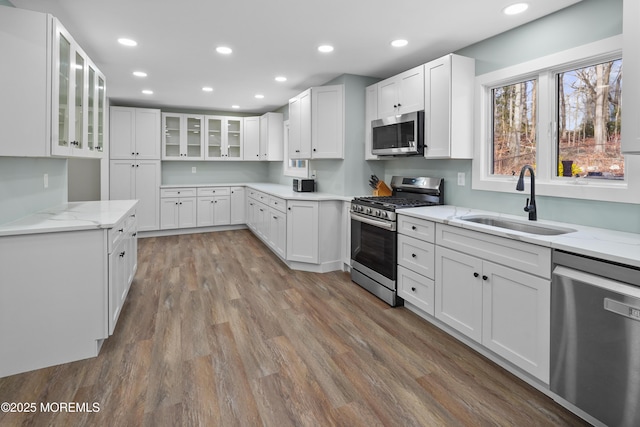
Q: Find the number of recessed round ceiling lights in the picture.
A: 11